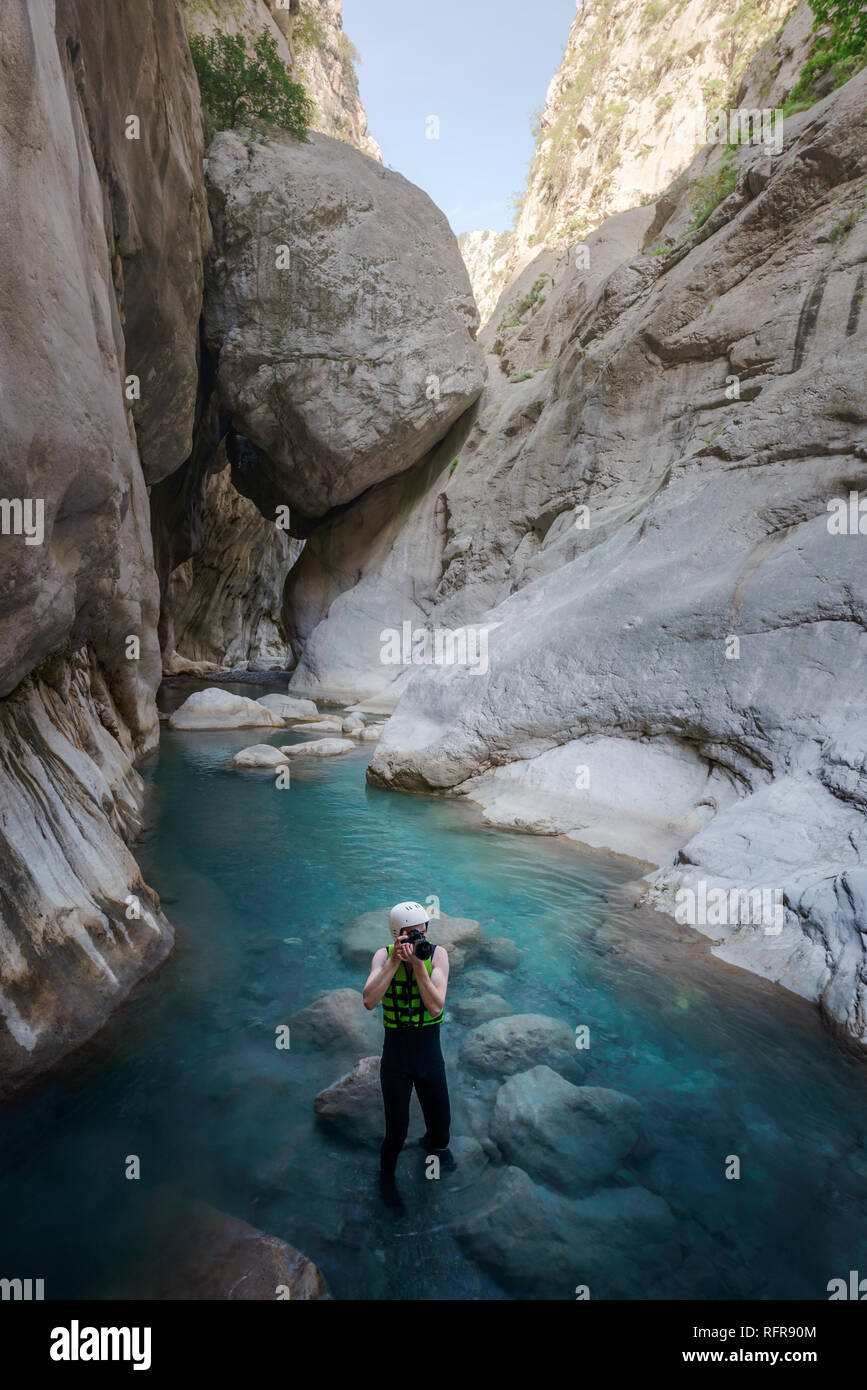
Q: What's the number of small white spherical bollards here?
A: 0